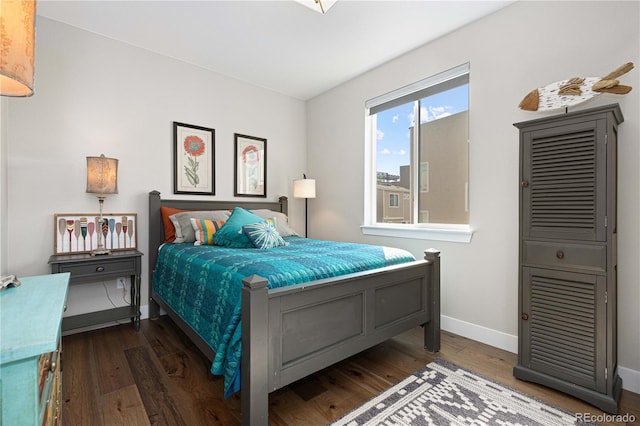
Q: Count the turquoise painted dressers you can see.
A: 1